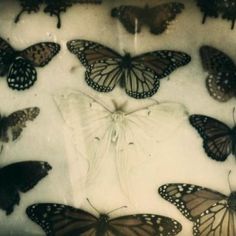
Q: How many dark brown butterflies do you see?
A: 11